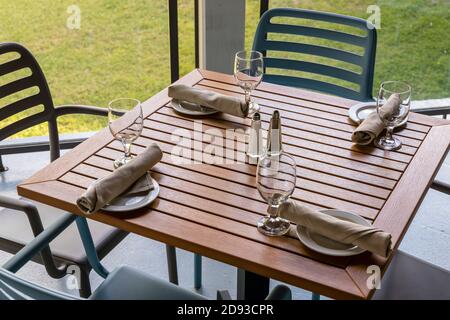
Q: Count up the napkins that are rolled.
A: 4